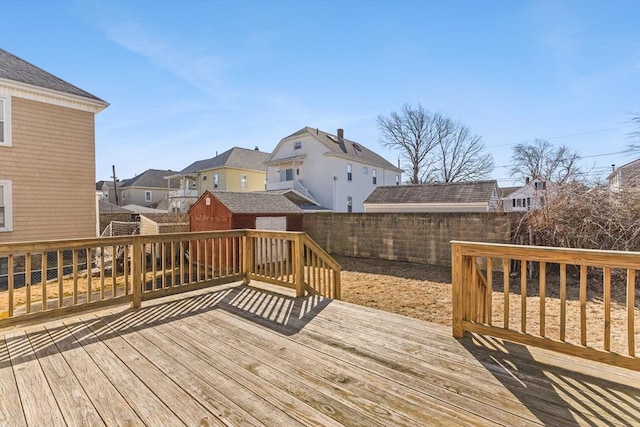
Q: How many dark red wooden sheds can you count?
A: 1